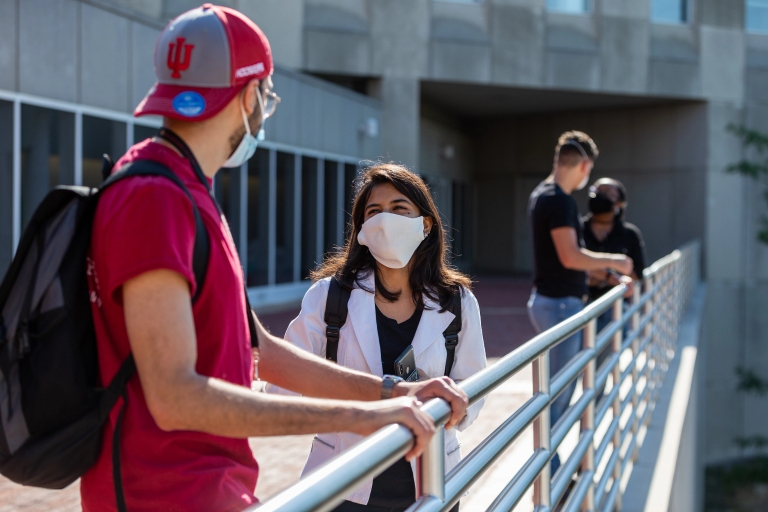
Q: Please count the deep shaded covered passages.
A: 1